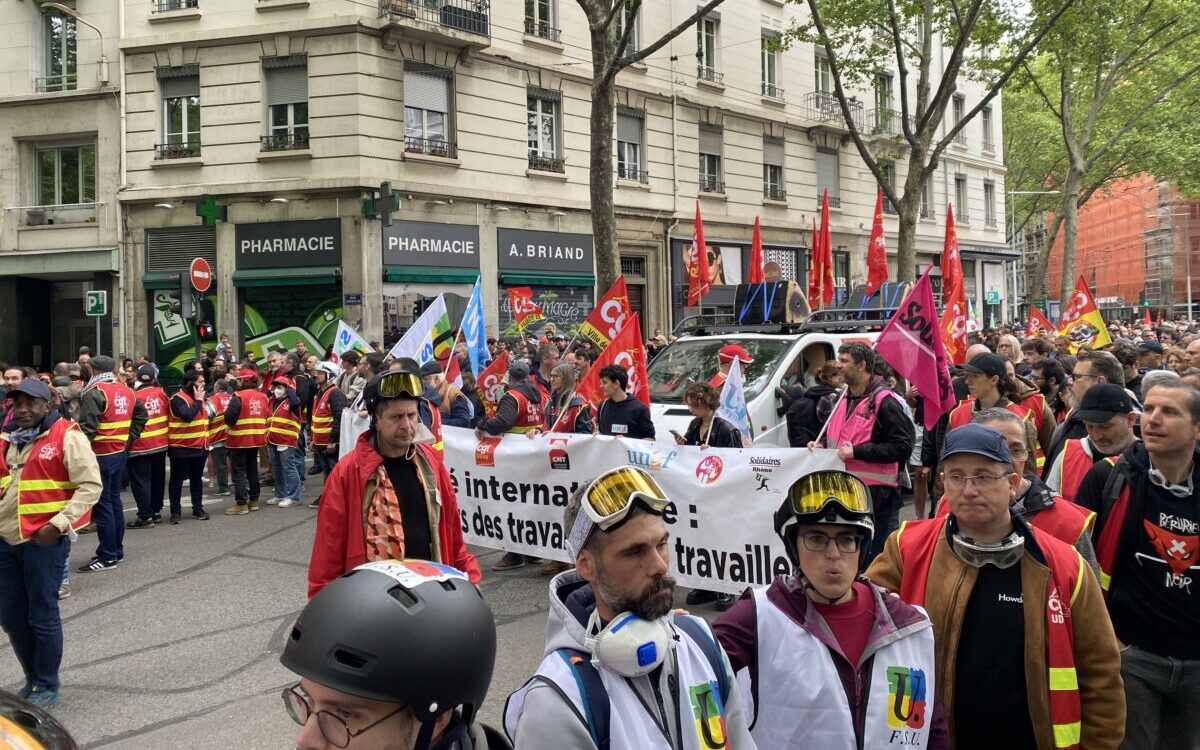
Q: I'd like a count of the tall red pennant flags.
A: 6